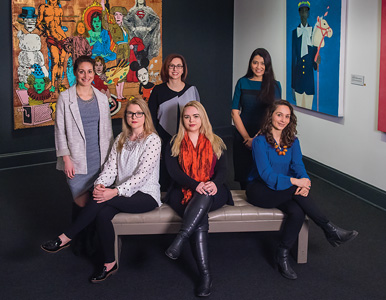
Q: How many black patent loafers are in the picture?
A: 2